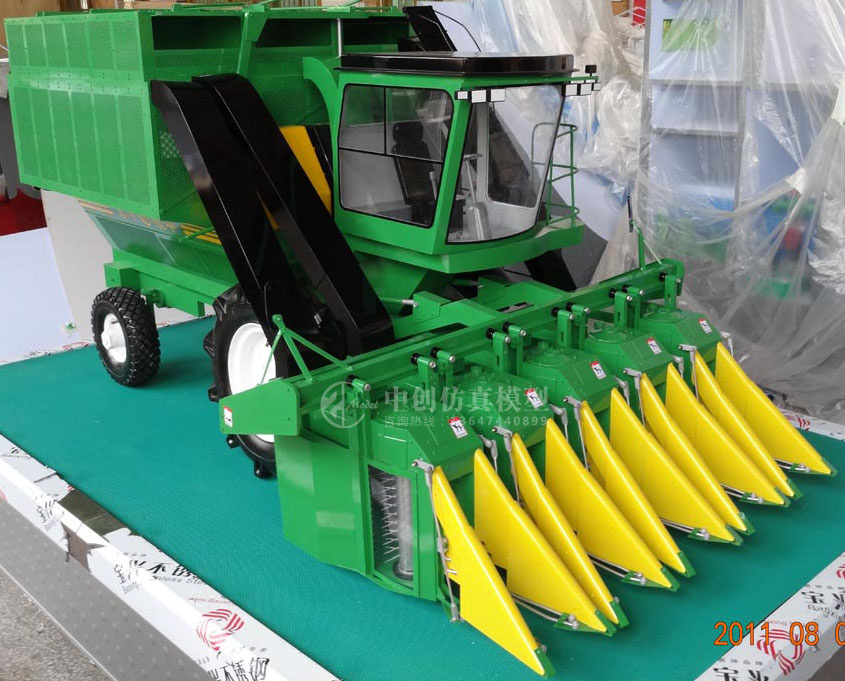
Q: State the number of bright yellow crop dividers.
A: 10